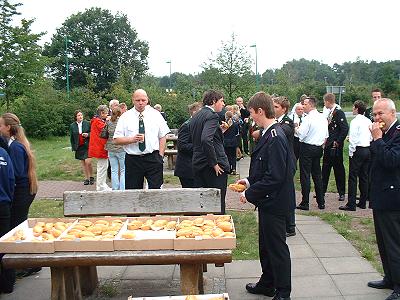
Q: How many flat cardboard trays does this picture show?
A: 5